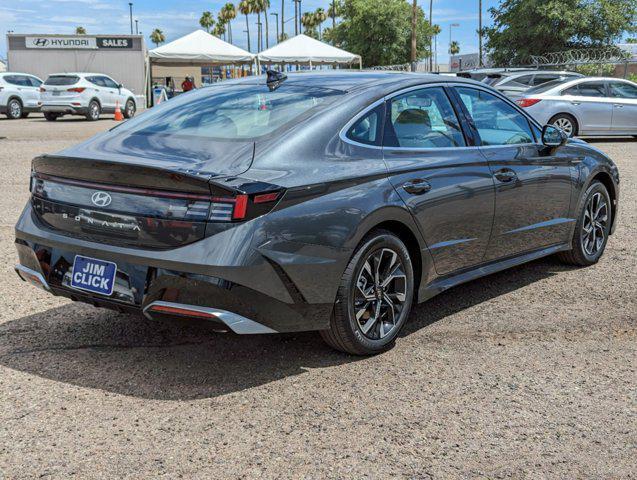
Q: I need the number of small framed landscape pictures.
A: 0